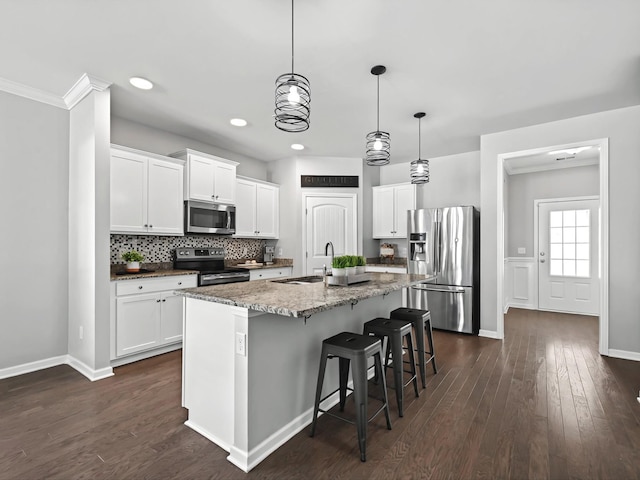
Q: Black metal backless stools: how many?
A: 3